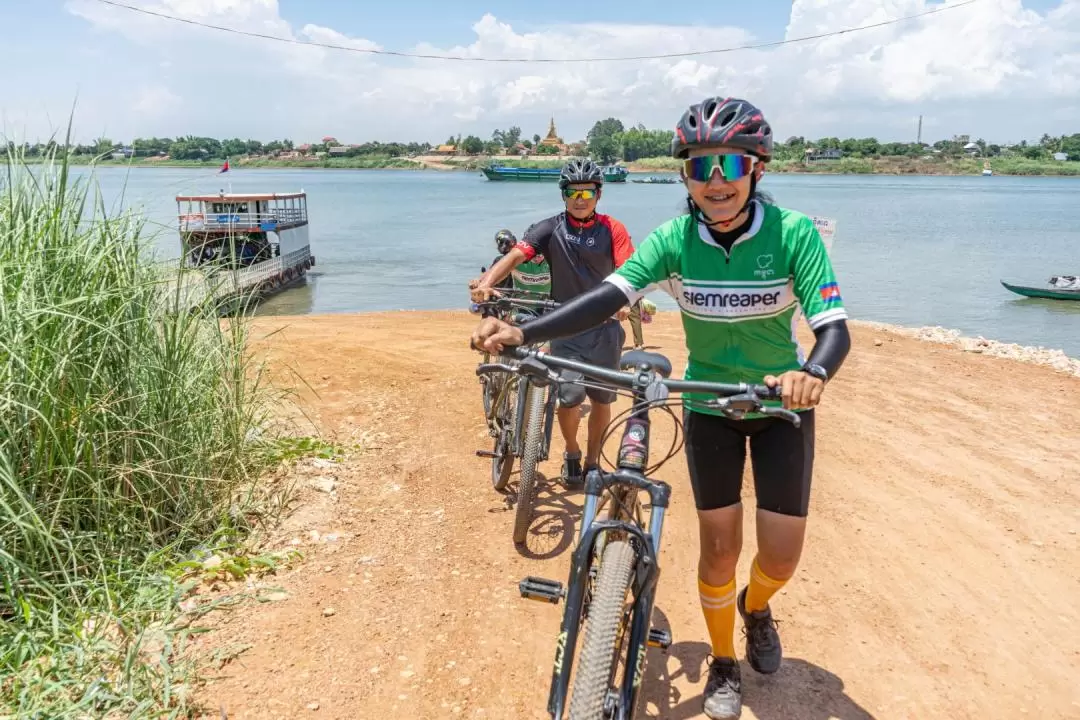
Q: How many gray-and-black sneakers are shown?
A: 2